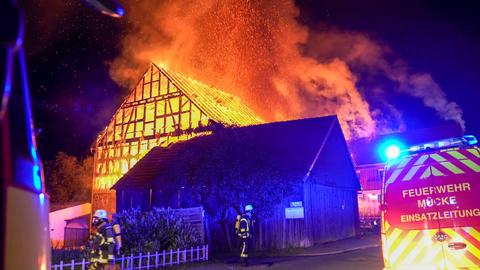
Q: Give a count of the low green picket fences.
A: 0